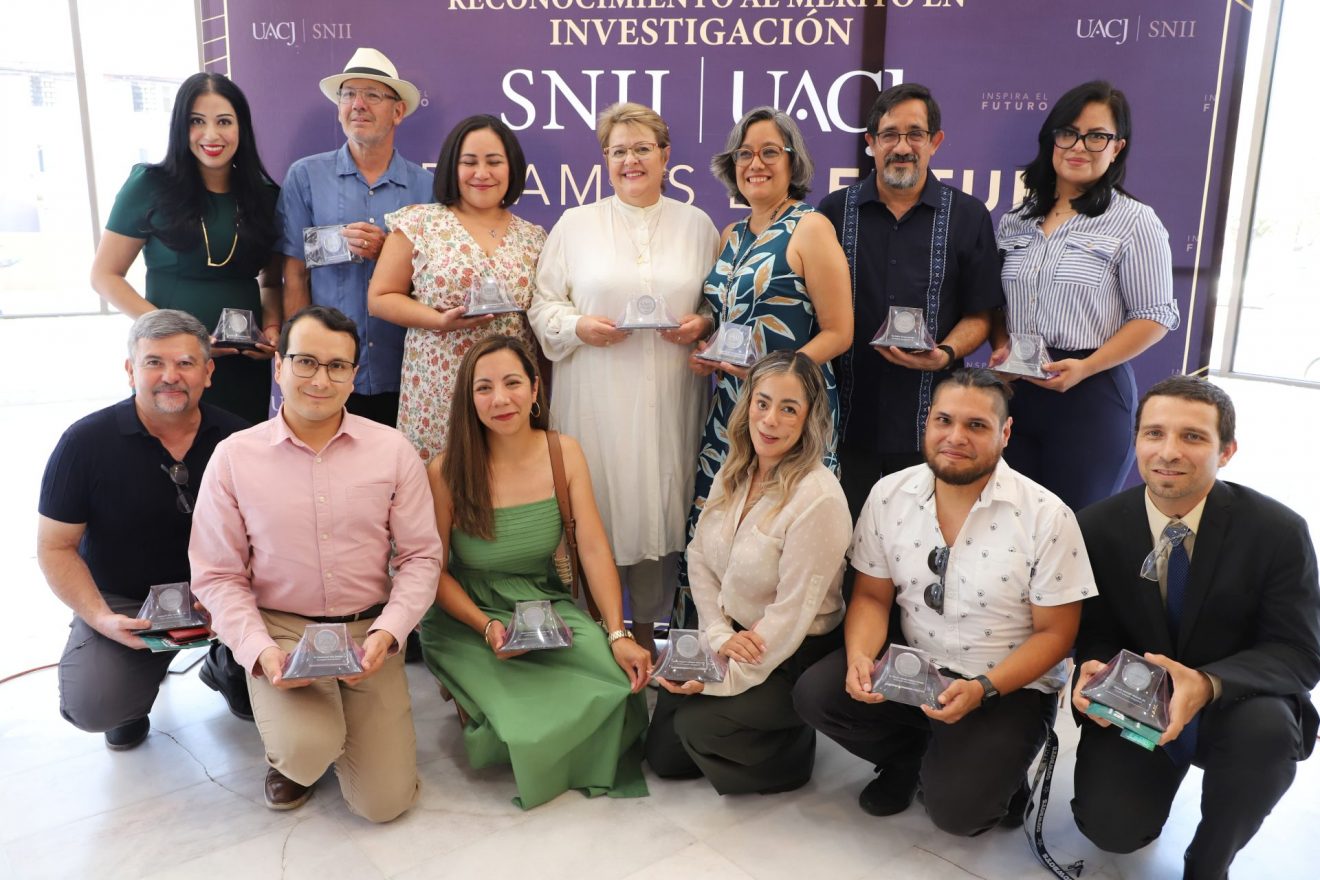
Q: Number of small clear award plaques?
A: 13